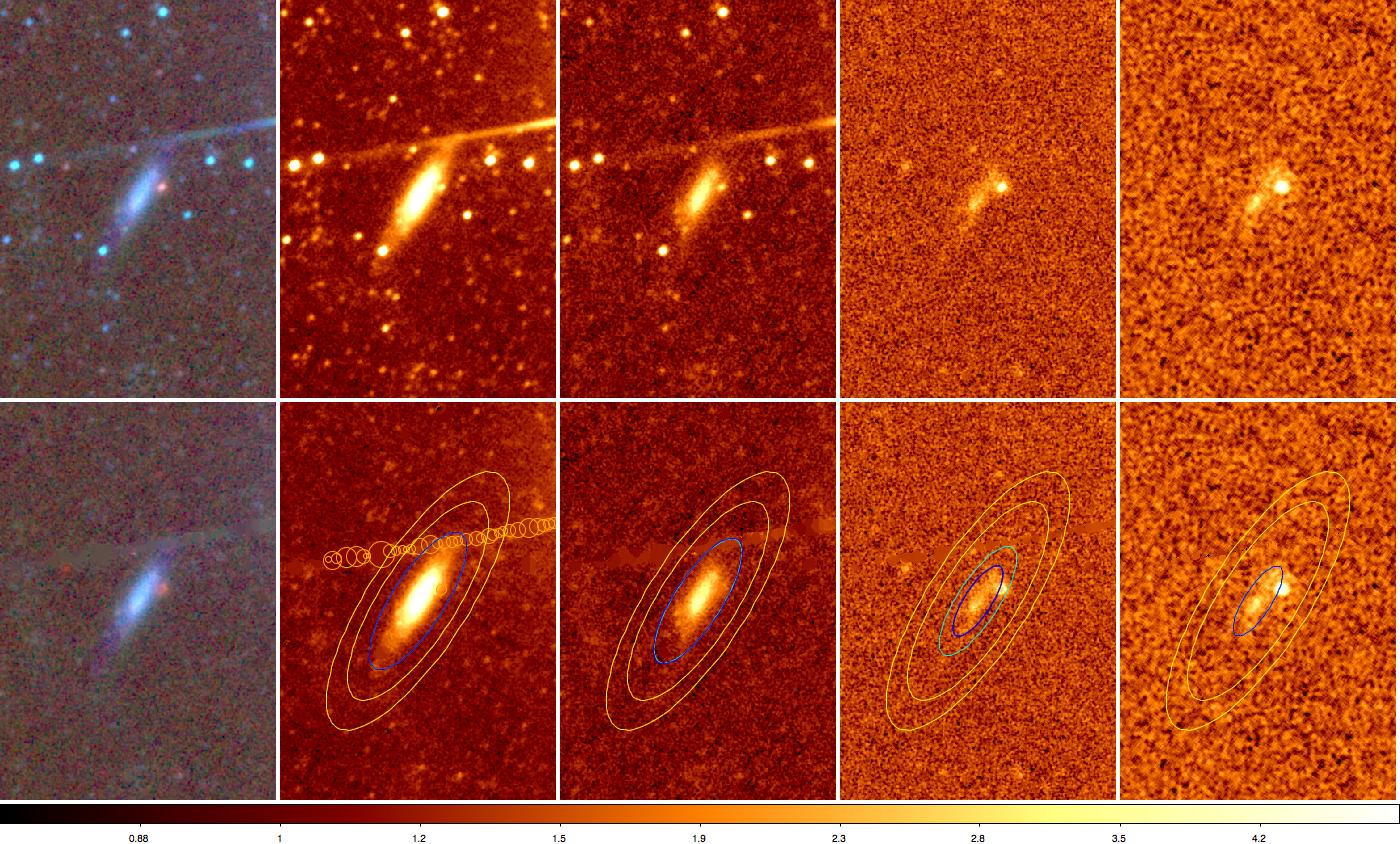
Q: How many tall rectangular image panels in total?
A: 10